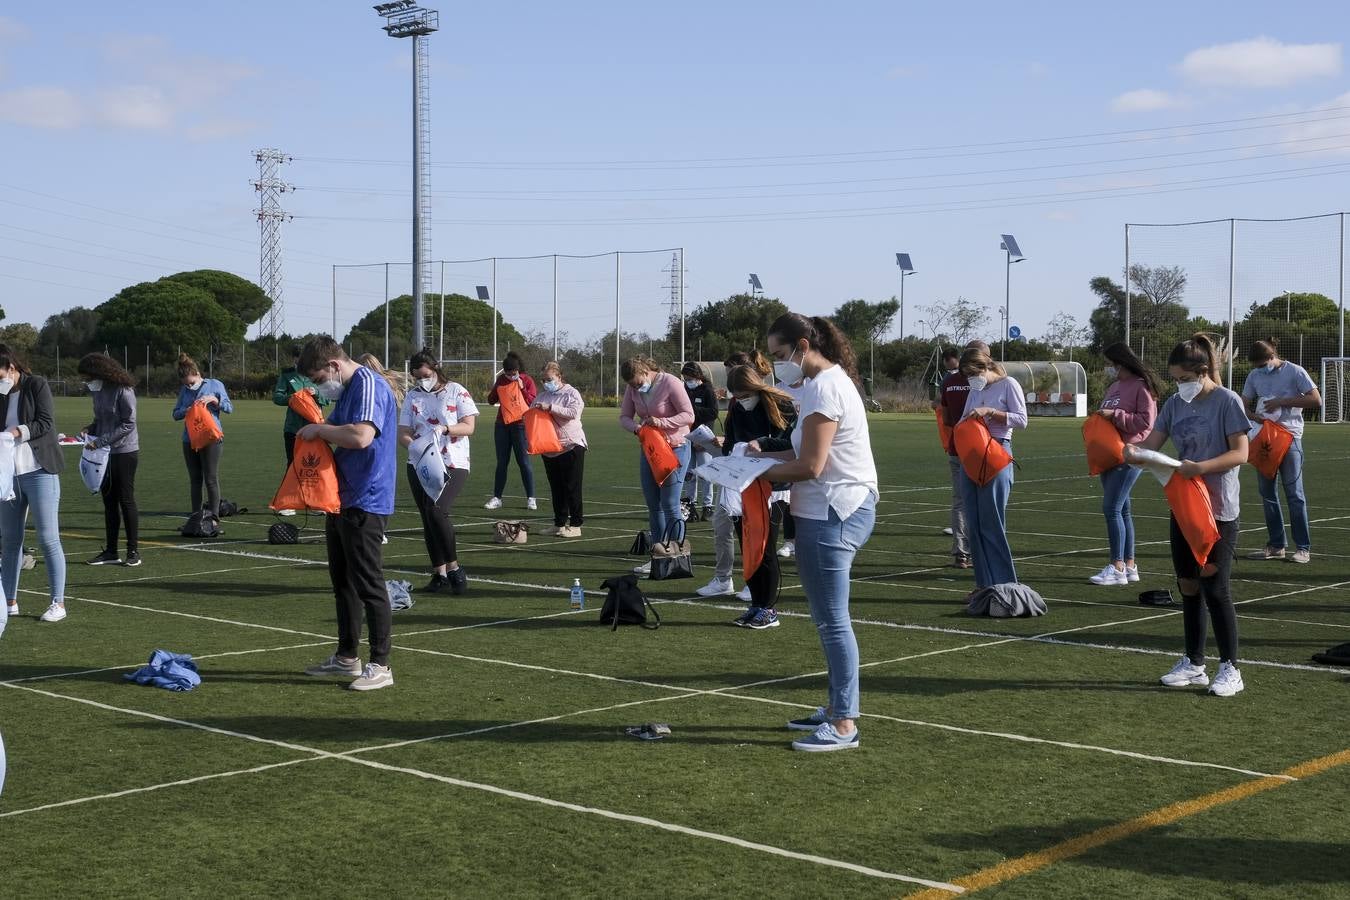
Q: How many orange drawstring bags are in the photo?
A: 12